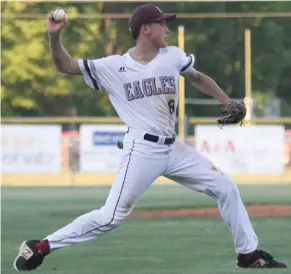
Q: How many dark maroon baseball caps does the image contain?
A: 1